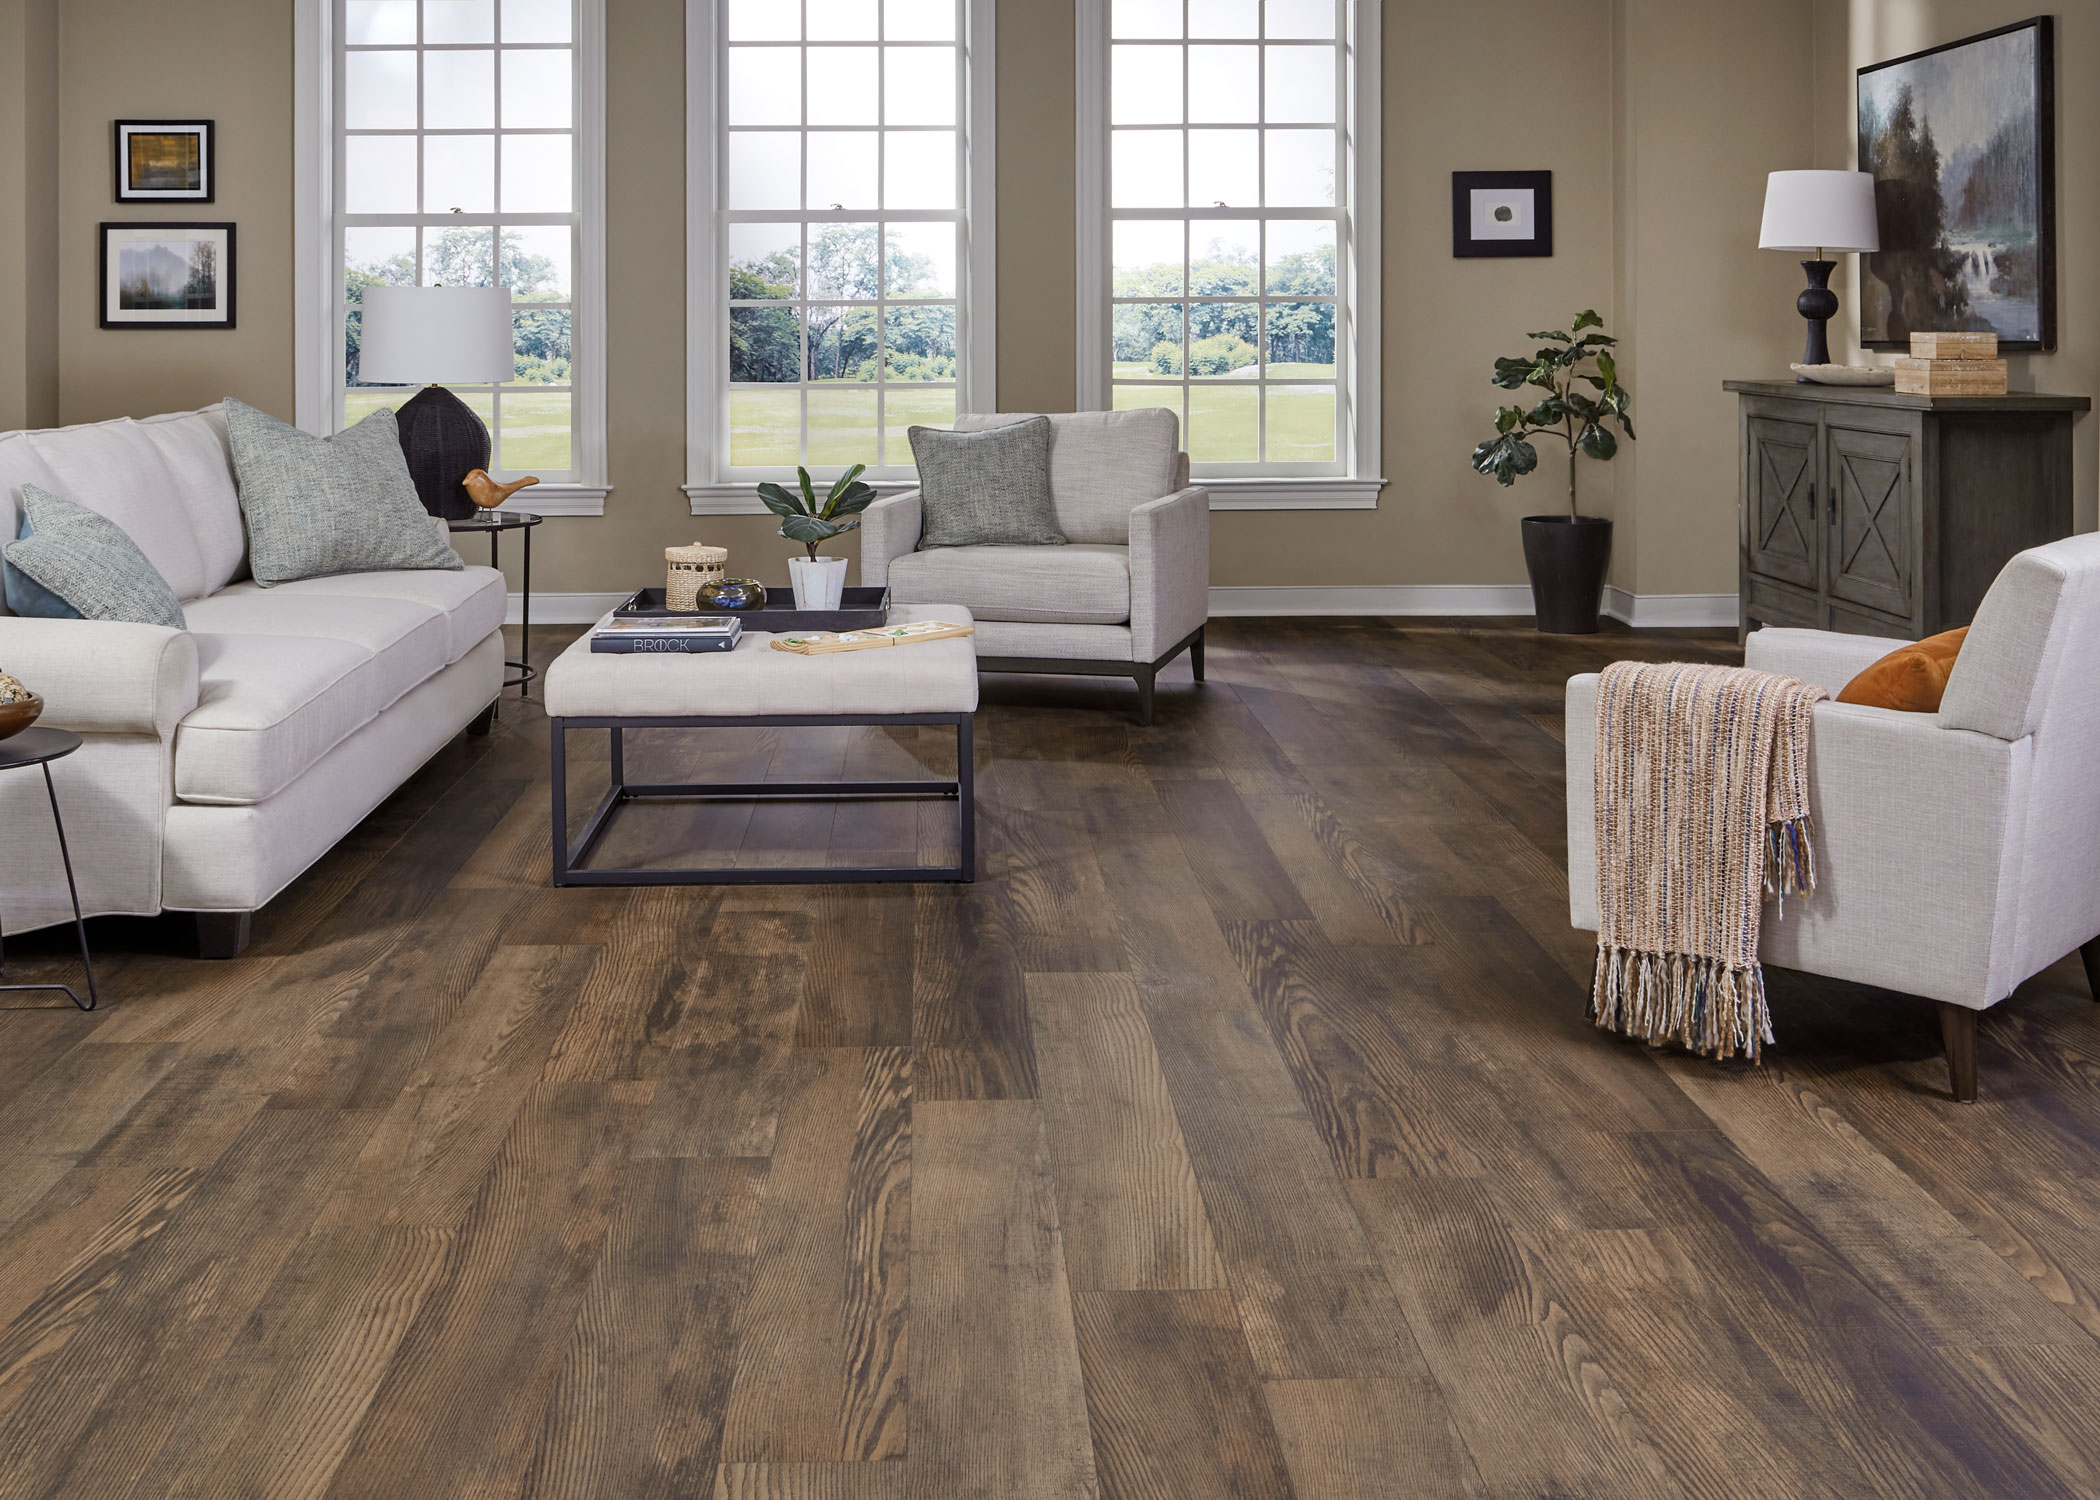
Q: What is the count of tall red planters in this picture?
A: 0